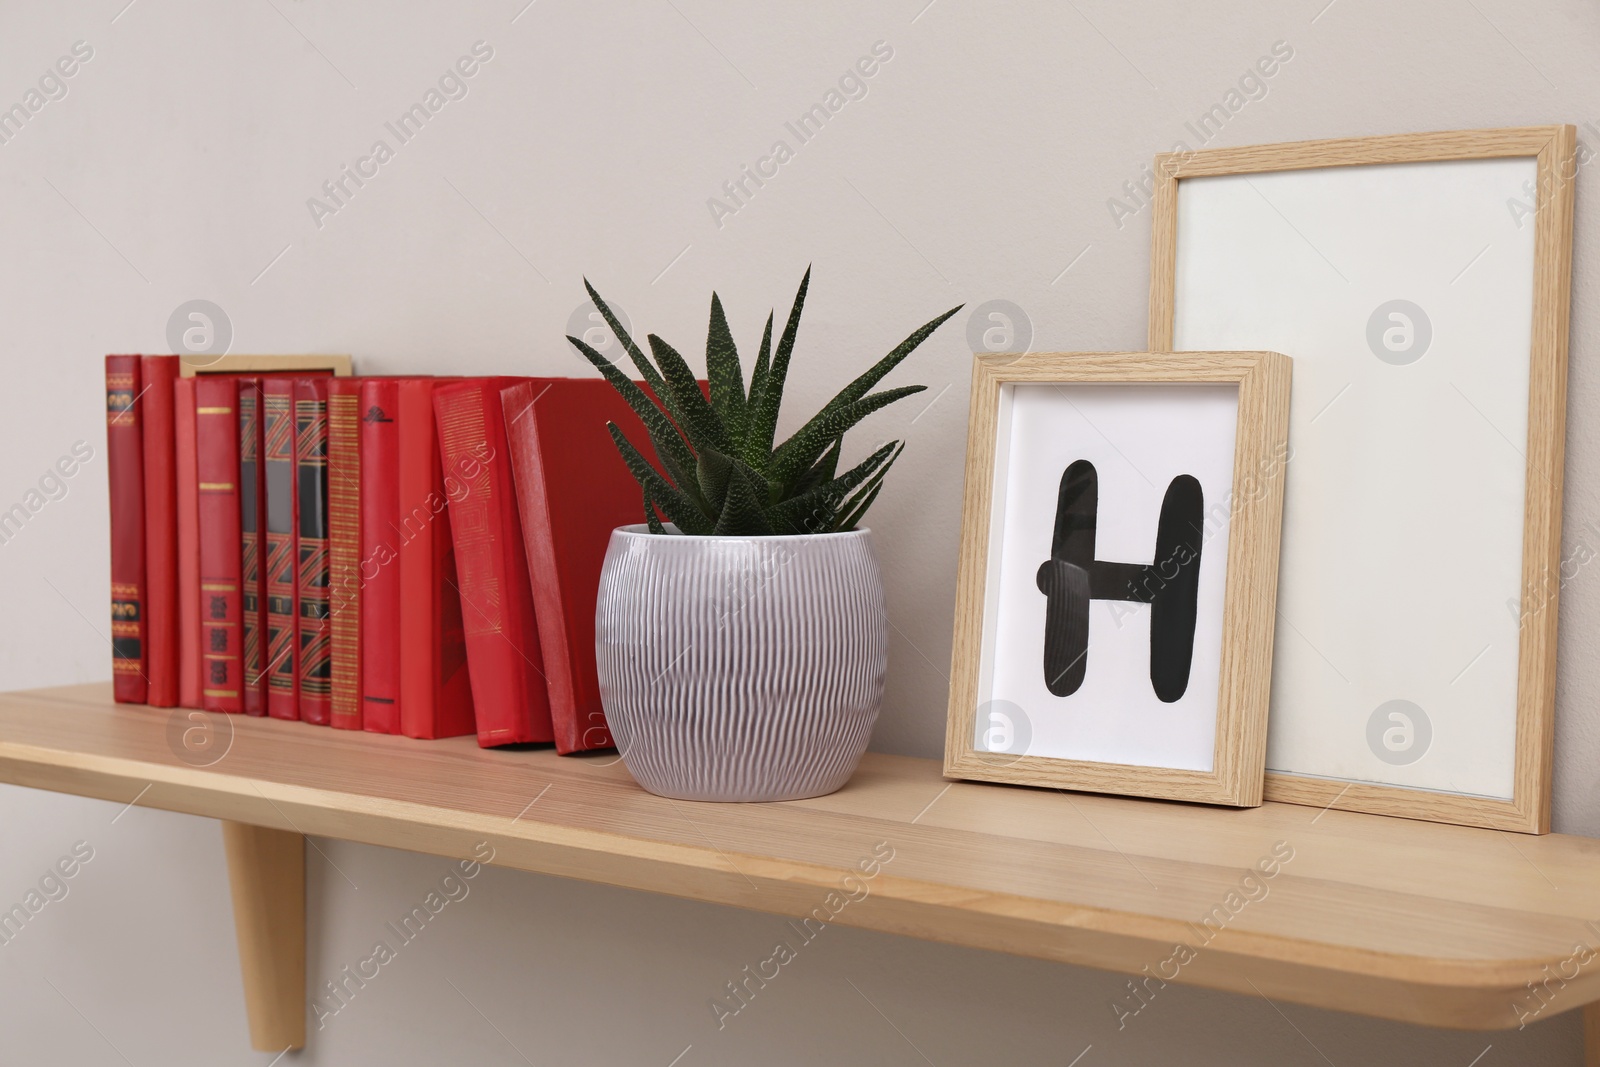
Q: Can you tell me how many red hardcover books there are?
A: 12